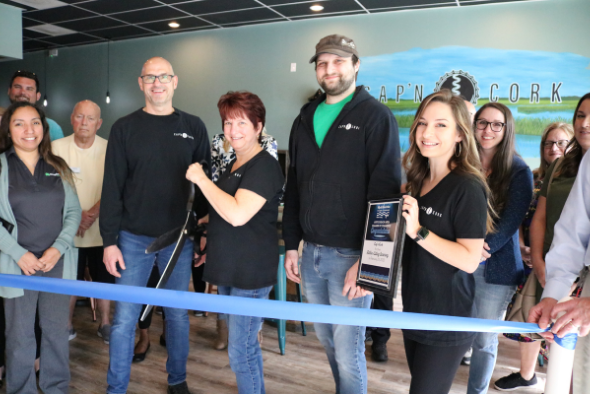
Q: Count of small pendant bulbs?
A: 2